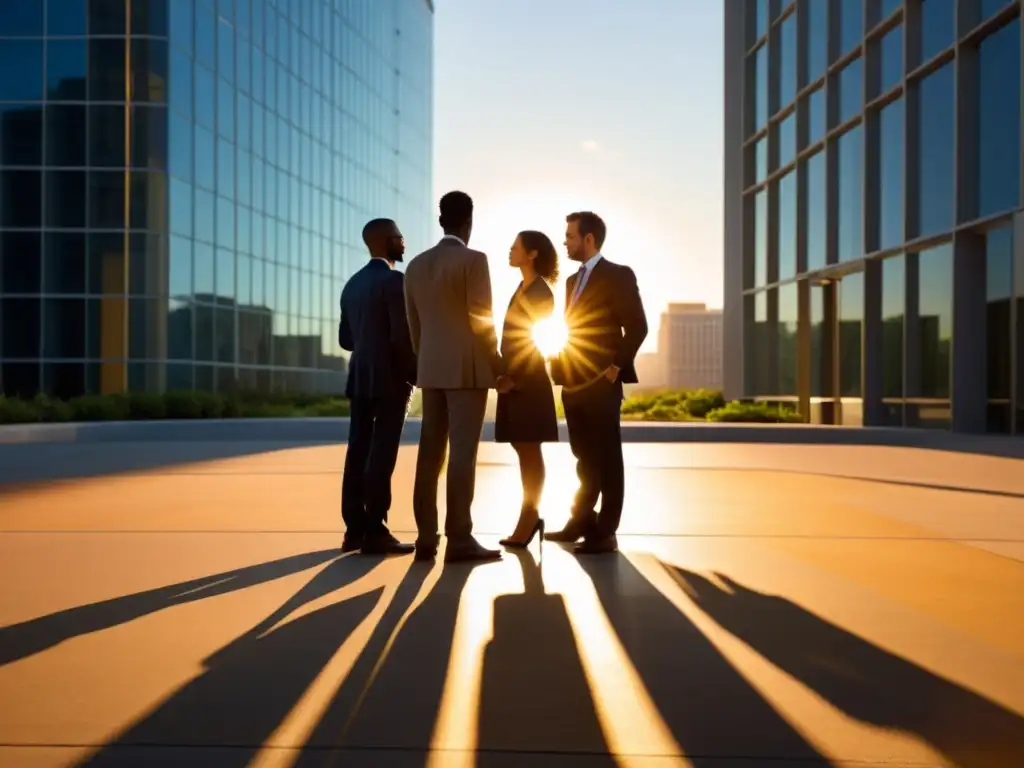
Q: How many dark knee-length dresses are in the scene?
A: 1